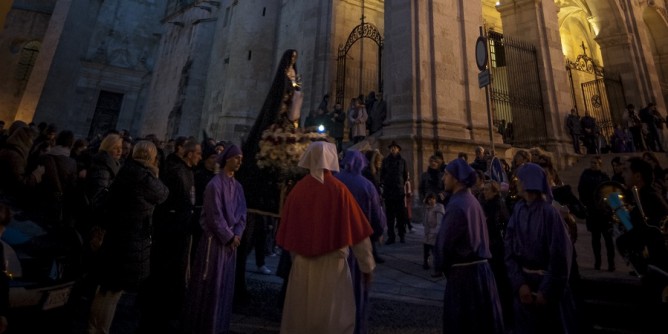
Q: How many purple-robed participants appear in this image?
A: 4